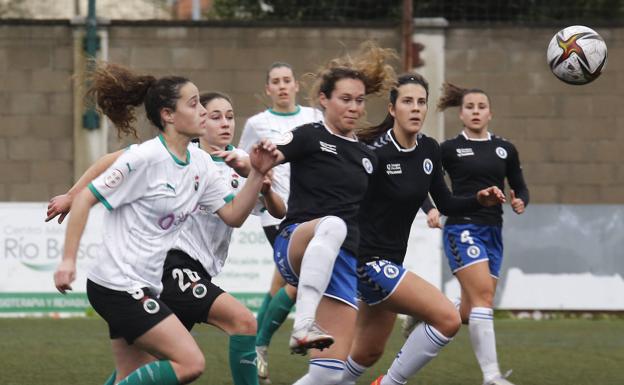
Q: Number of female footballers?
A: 6